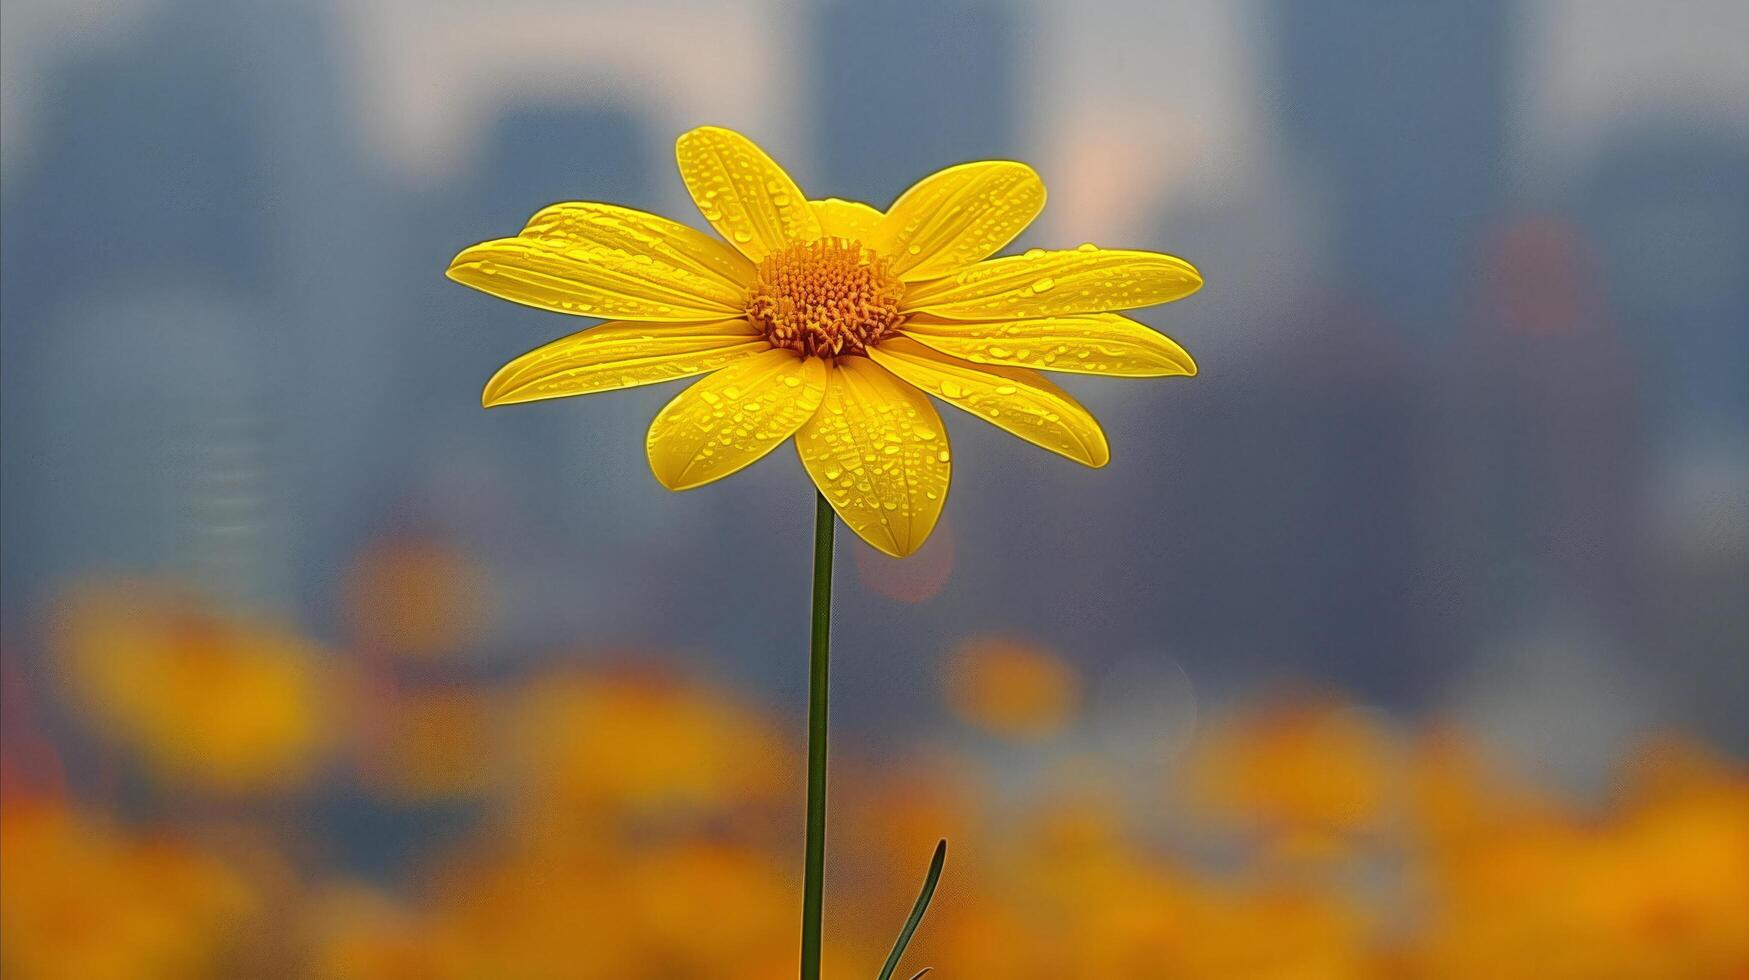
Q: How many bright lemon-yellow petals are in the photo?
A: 11